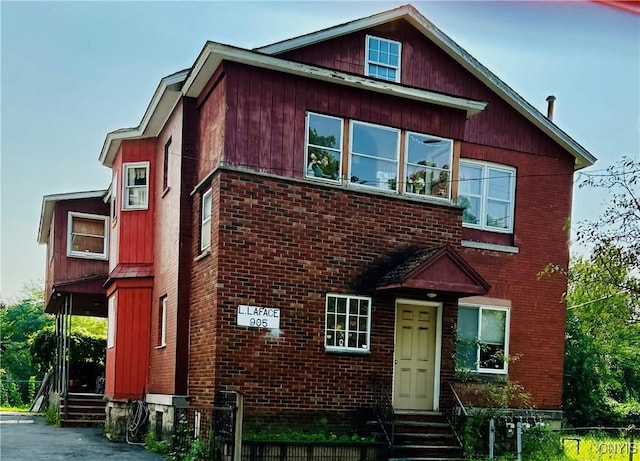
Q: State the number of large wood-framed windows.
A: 3